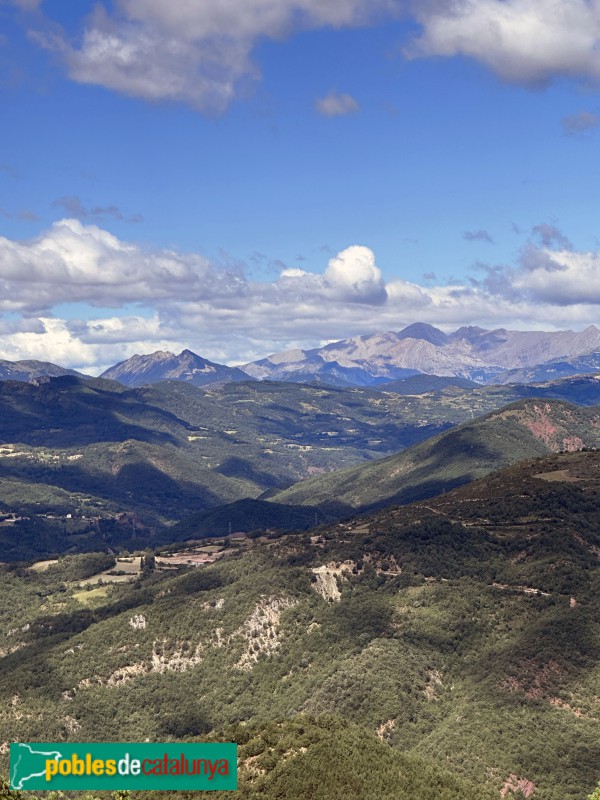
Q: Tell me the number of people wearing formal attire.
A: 0